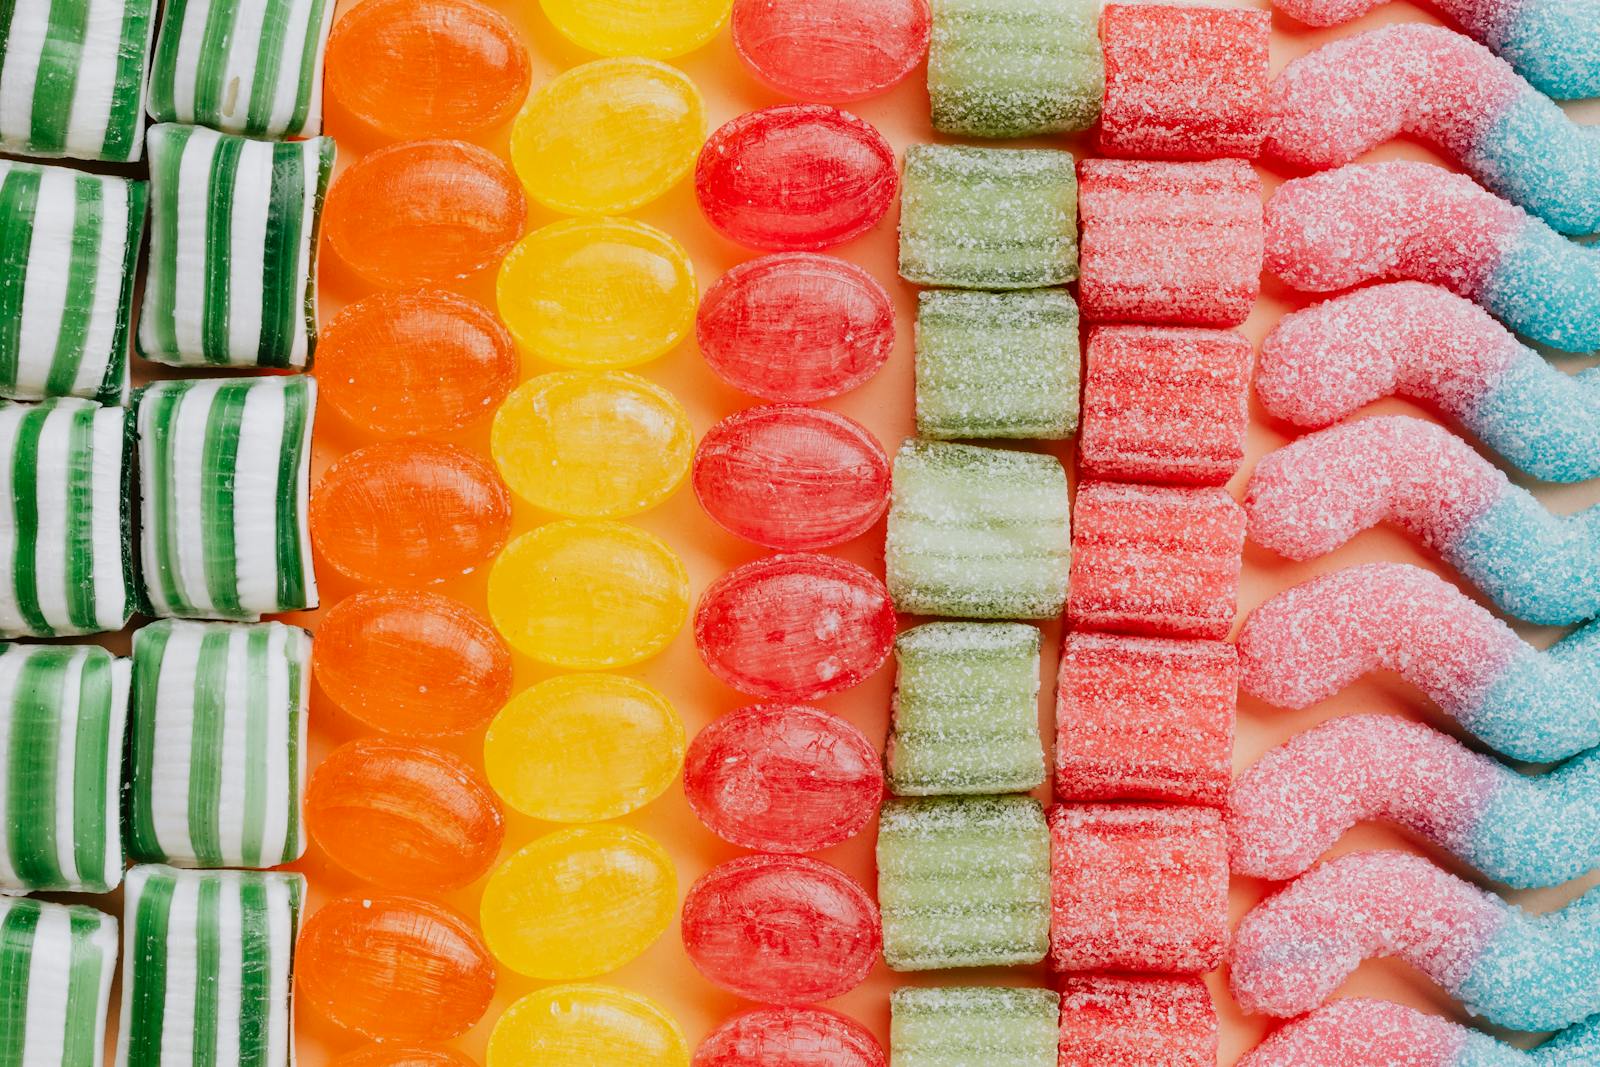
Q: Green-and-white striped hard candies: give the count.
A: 10